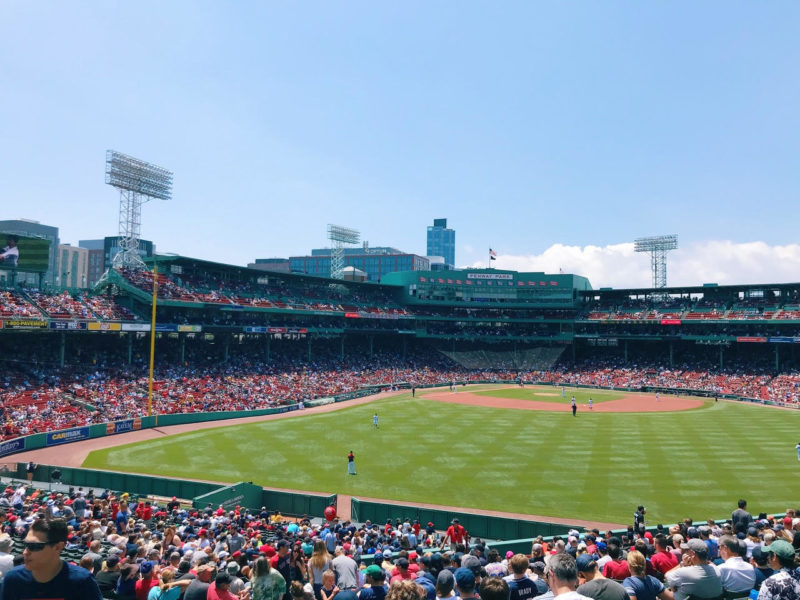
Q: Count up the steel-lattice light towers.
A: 3